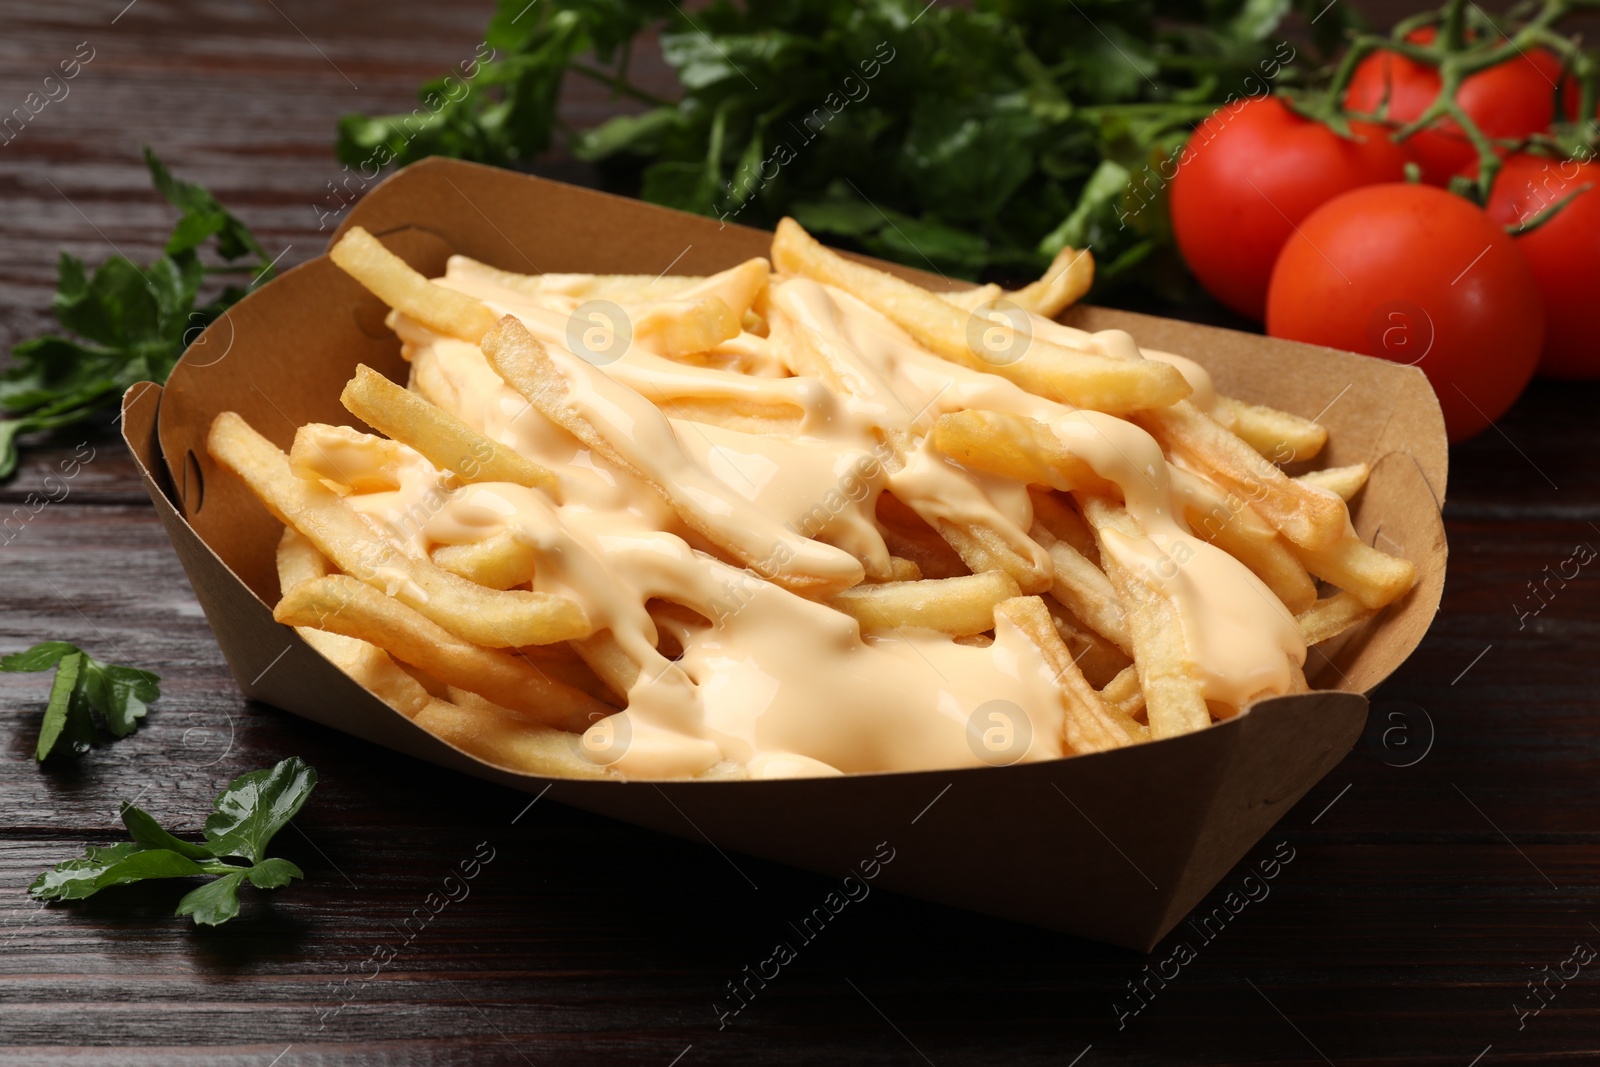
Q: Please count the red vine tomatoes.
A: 4